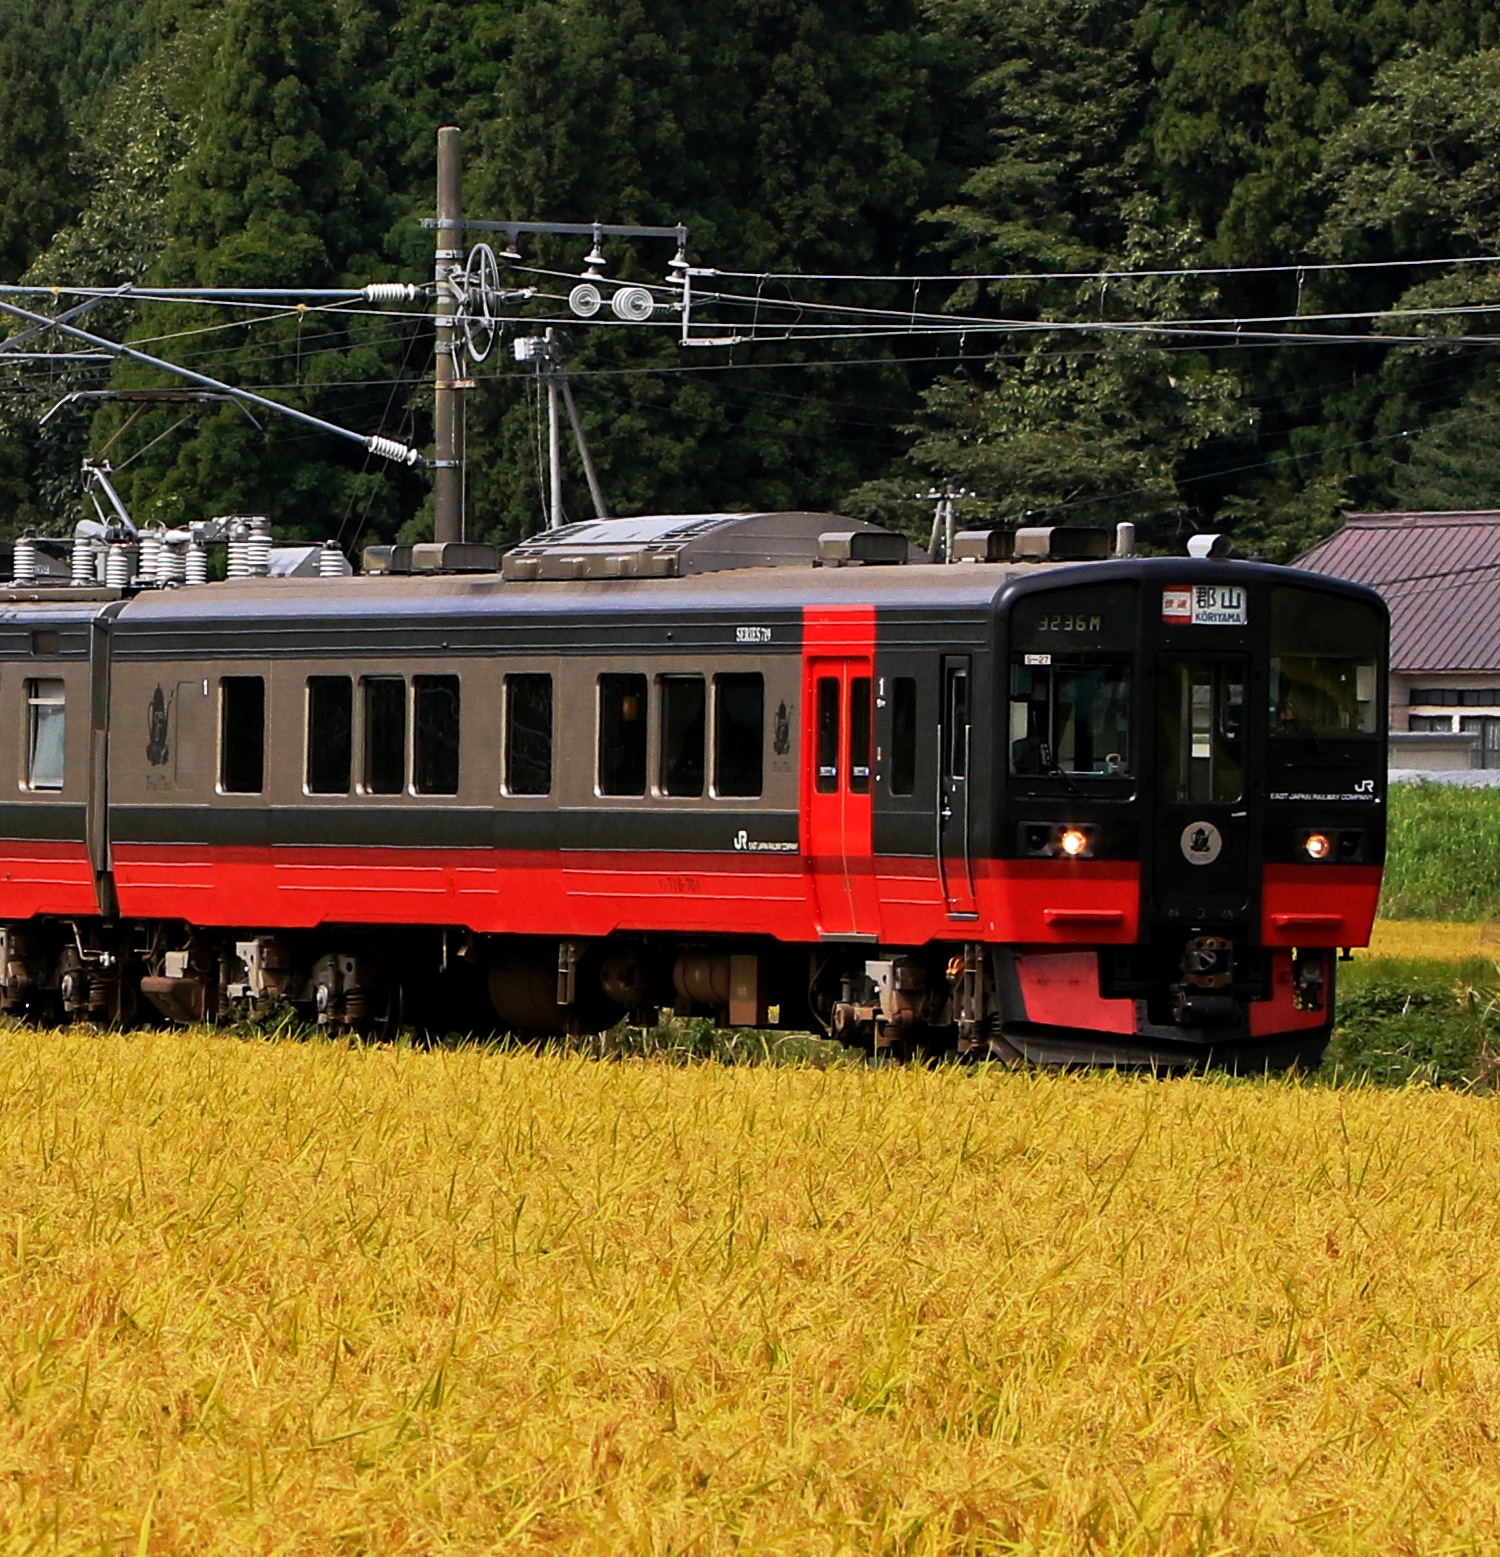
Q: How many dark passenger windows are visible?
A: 8